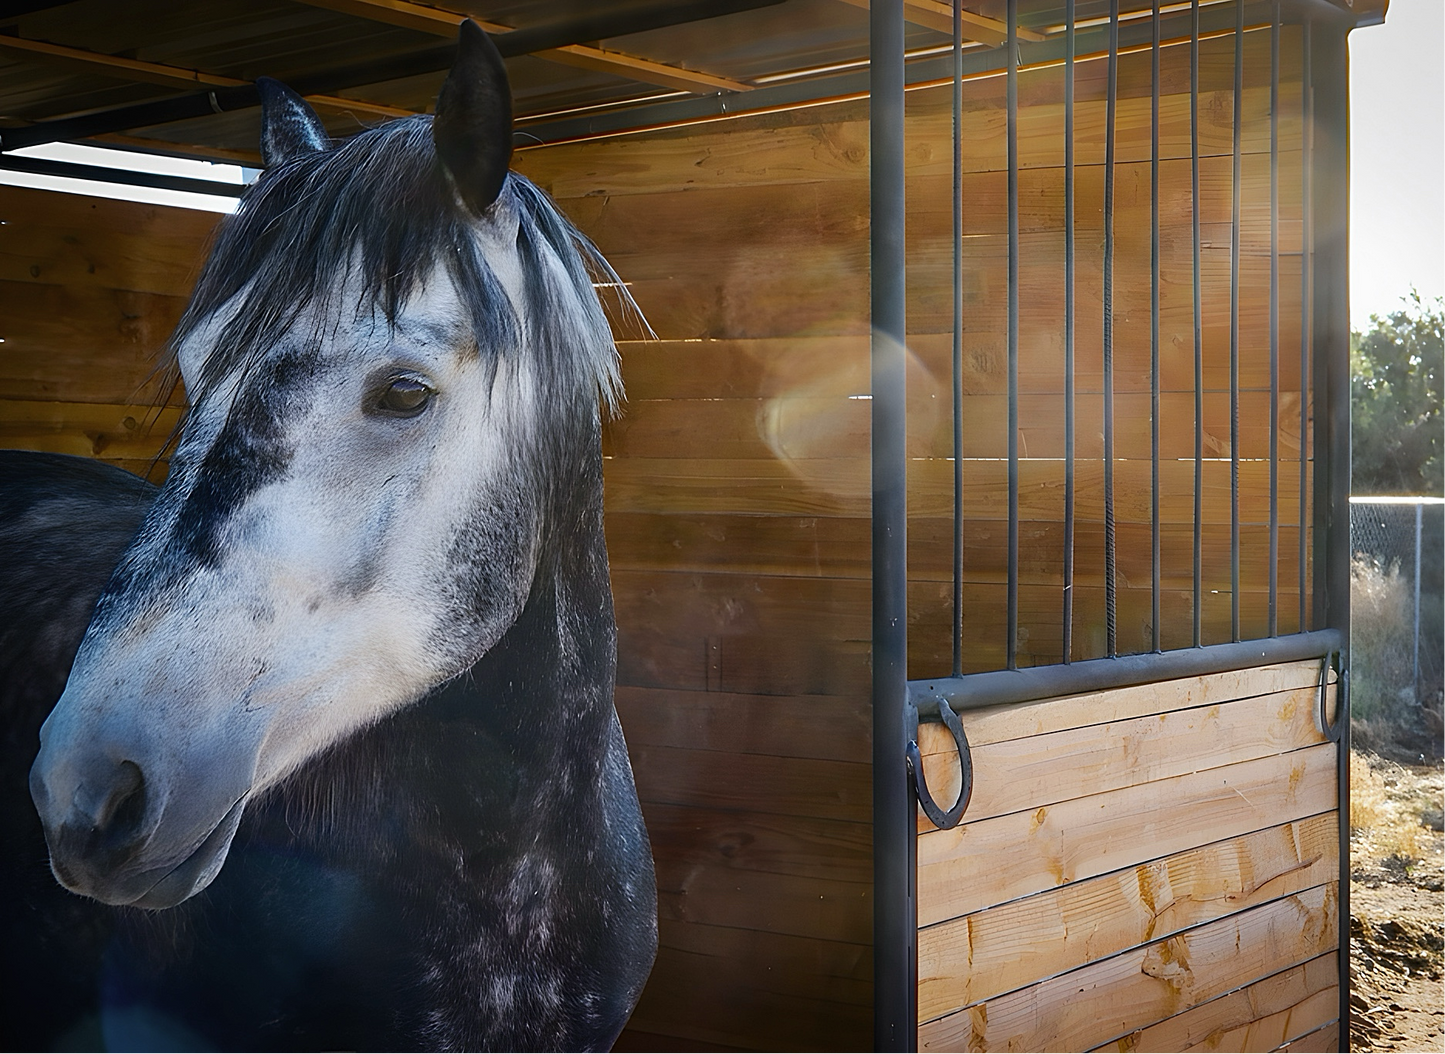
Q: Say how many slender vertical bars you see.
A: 9